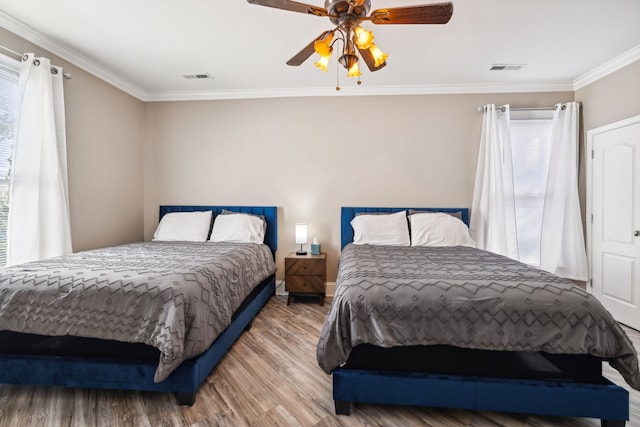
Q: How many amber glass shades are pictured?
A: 5